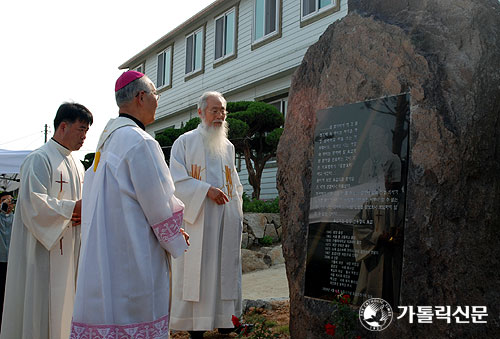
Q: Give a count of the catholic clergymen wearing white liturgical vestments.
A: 3